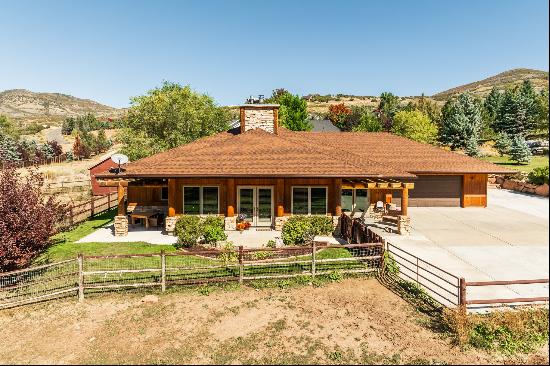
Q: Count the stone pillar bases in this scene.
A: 6